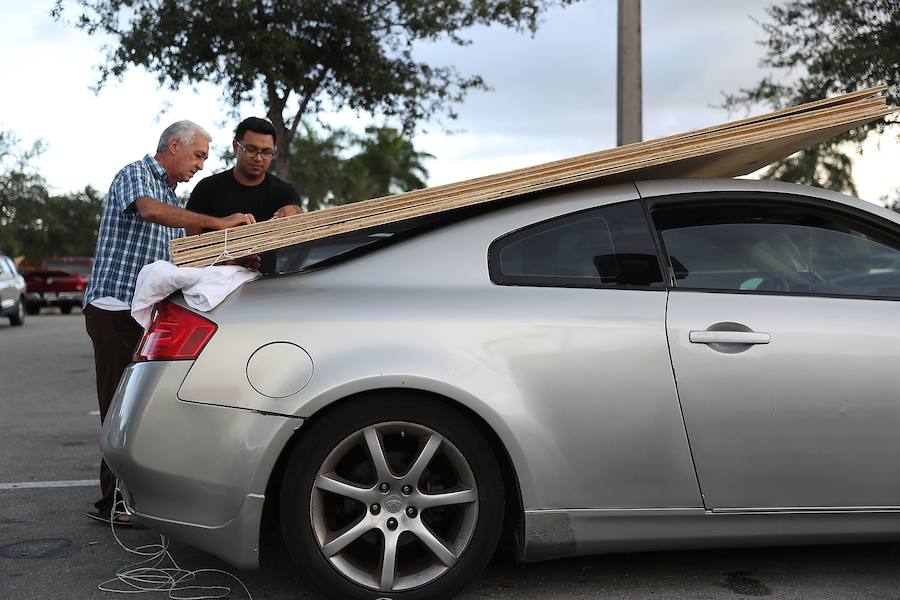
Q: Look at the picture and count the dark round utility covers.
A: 1